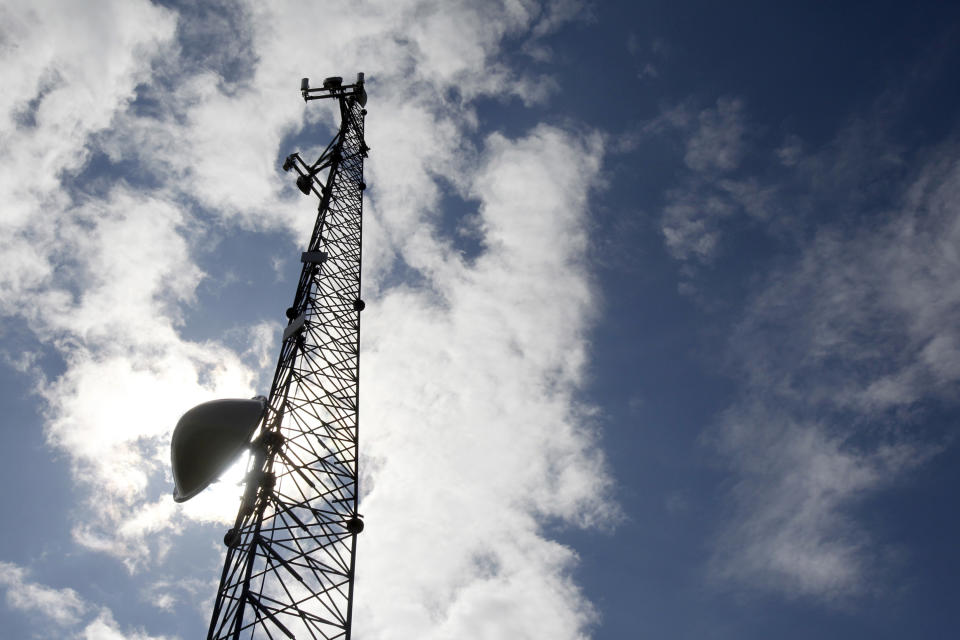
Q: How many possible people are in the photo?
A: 0